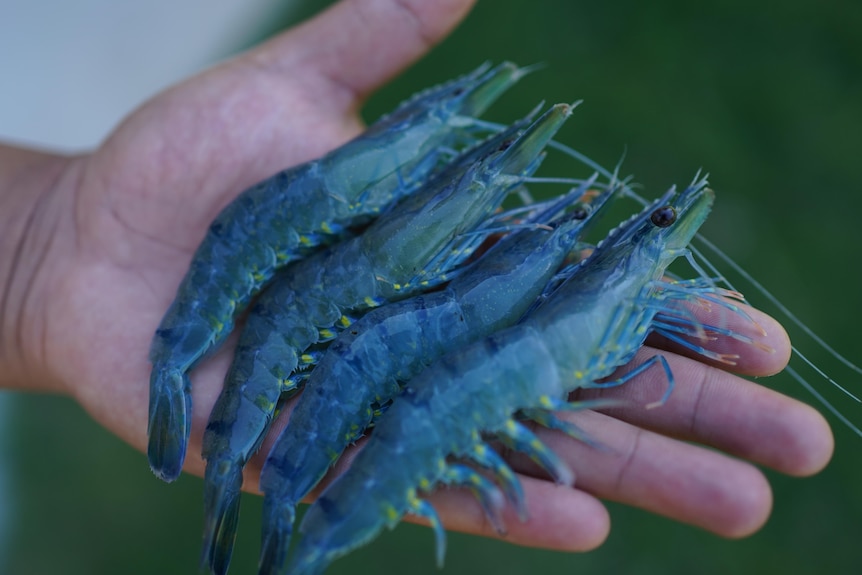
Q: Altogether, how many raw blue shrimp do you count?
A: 4